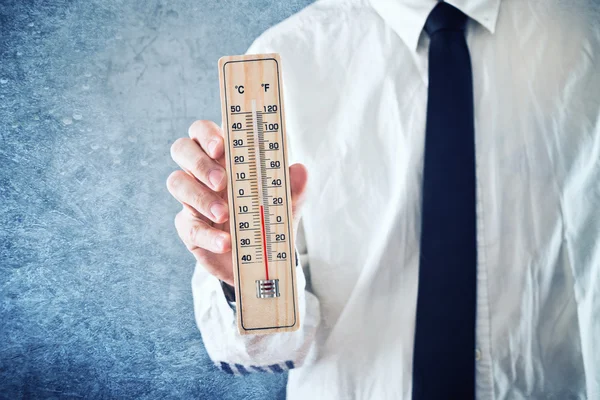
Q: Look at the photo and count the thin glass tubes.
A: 1